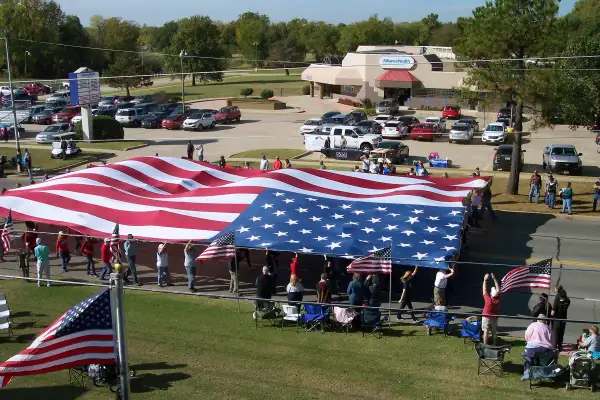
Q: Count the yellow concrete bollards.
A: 1